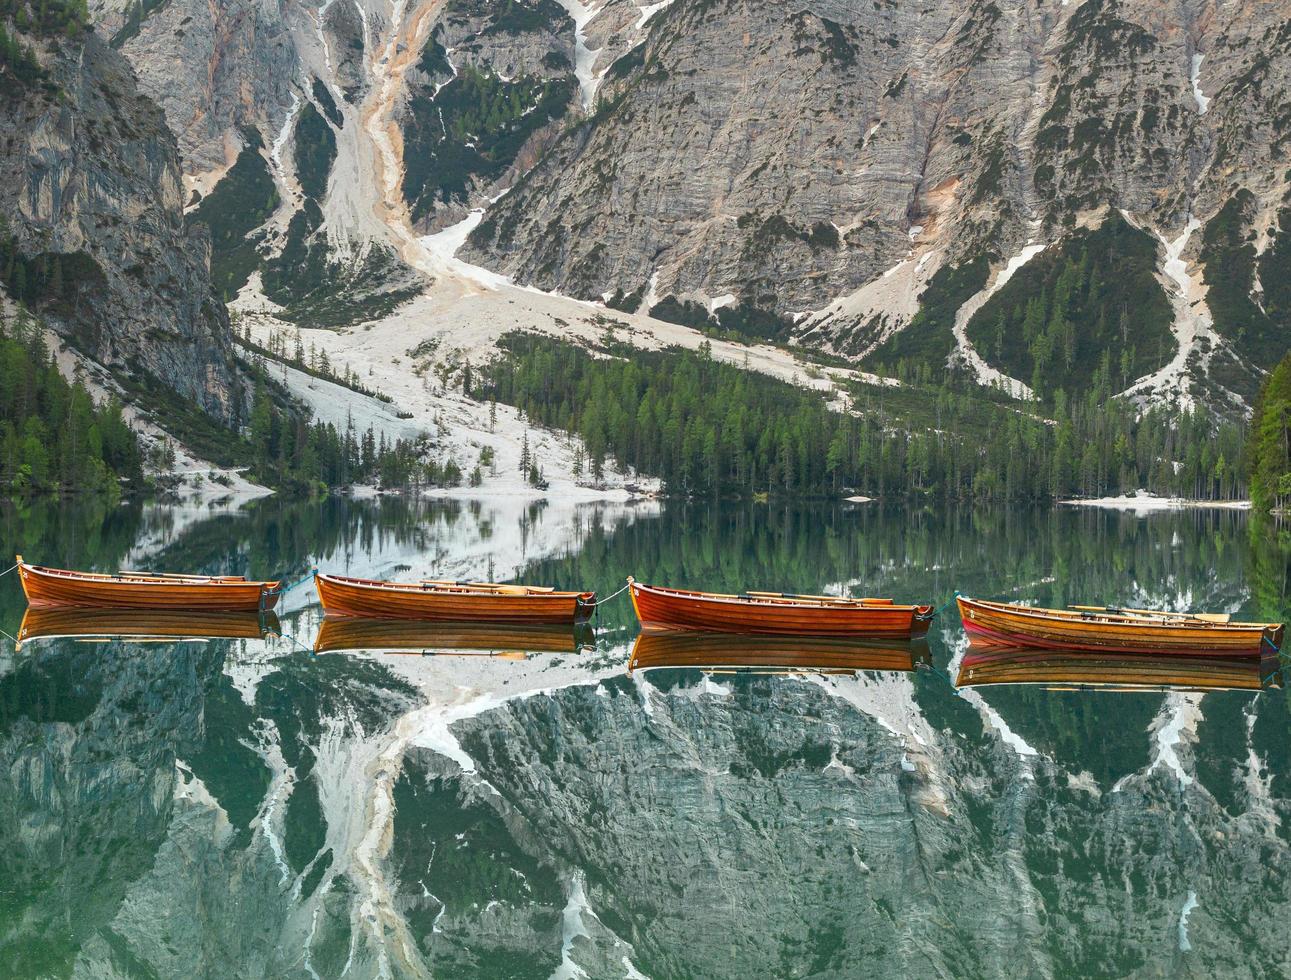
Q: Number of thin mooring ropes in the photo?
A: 5